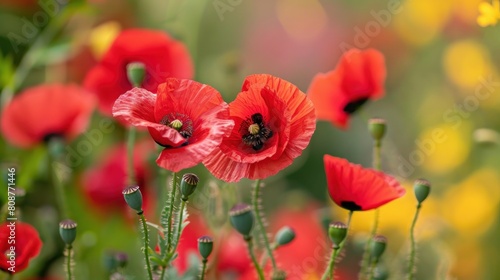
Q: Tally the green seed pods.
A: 11